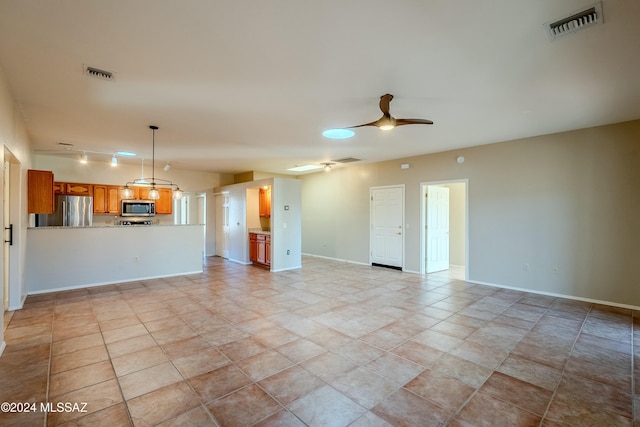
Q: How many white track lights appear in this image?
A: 3